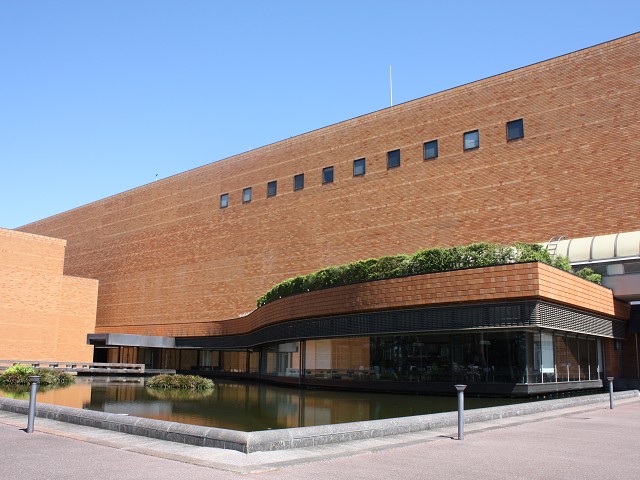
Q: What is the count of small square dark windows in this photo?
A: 10